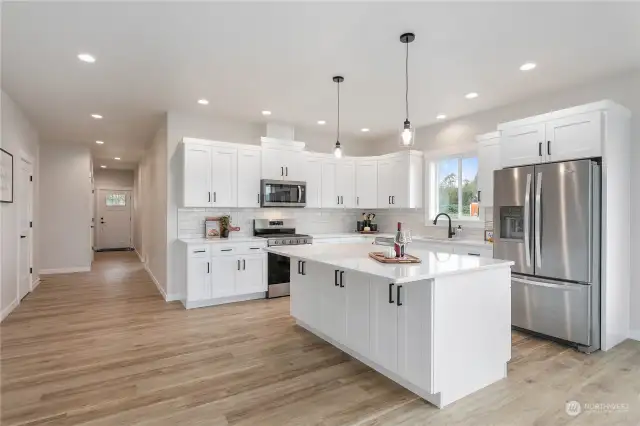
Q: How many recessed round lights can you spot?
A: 12